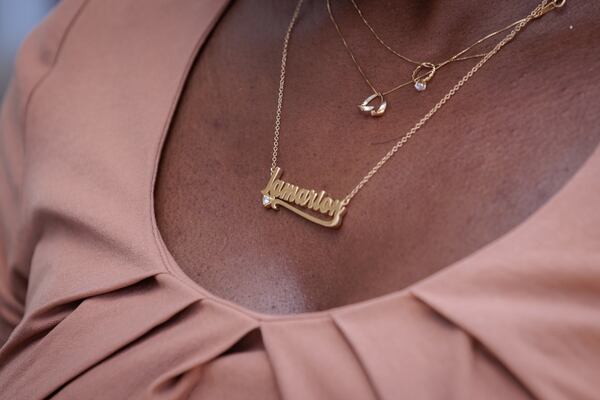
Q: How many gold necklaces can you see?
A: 3